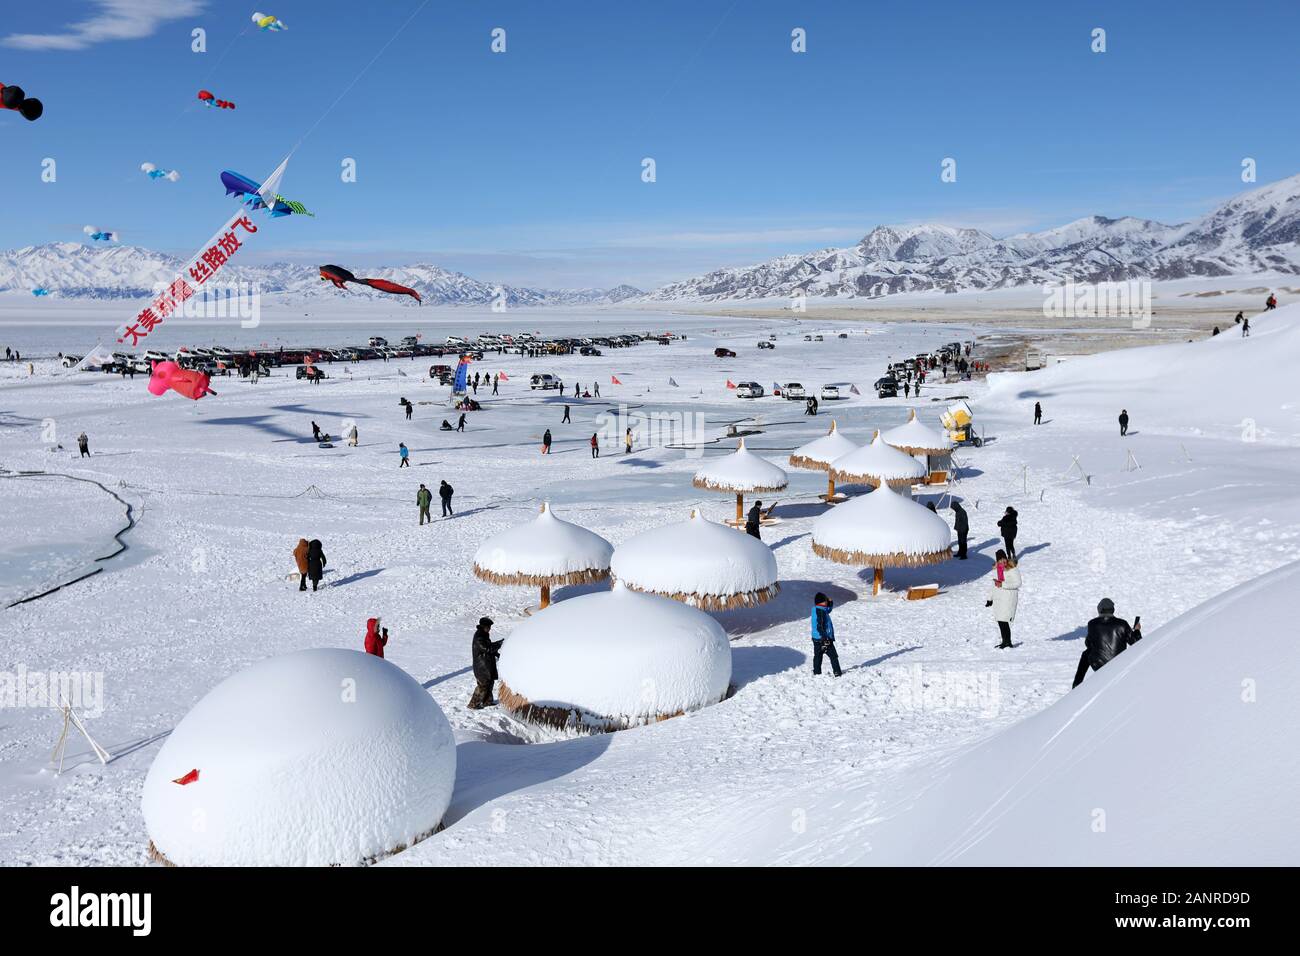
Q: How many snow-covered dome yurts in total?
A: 9